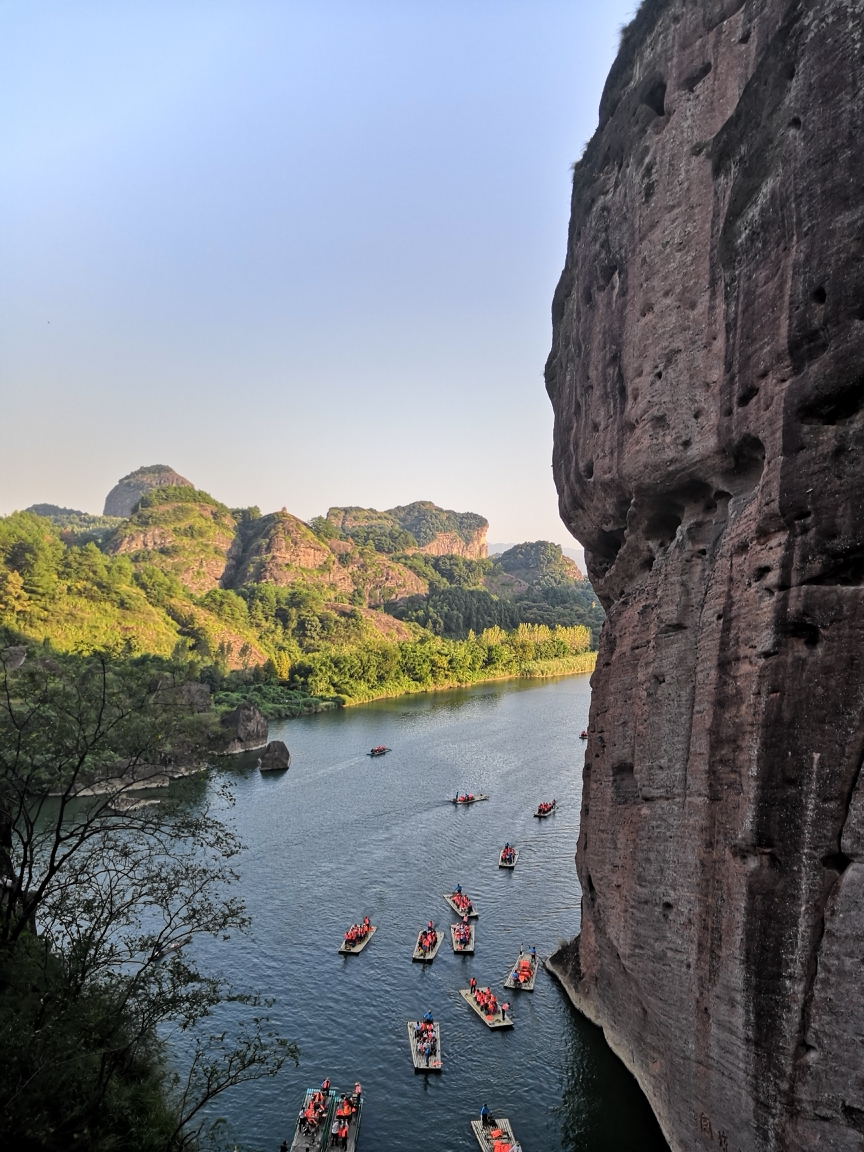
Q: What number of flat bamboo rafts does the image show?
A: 15